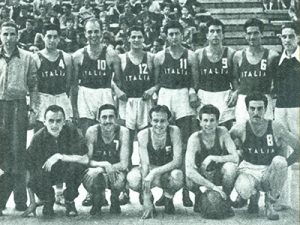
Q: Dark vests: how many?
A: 10